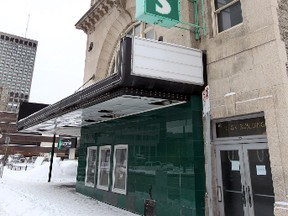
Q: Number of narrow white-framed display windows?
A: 3